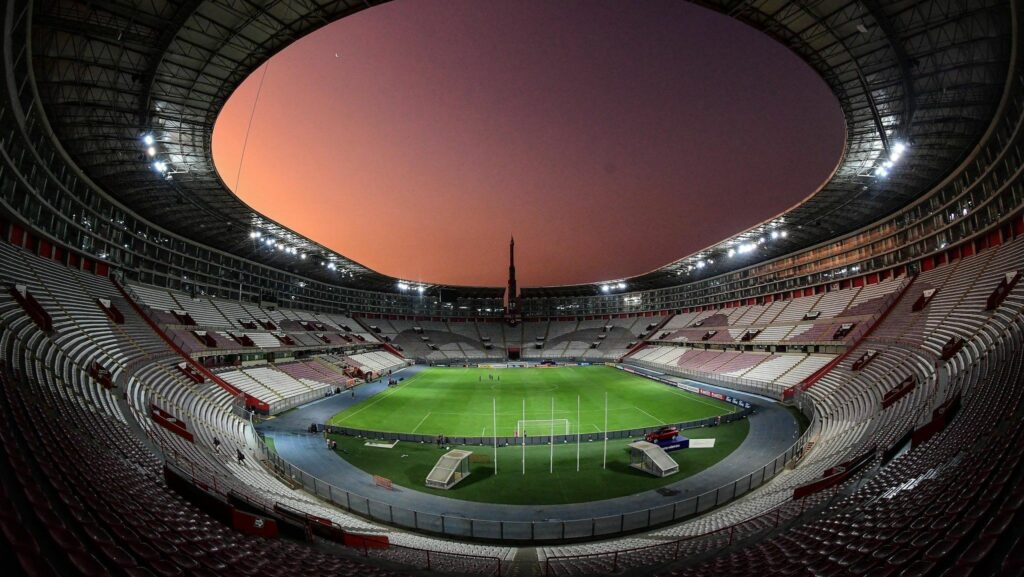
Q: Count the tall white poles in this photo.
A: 5